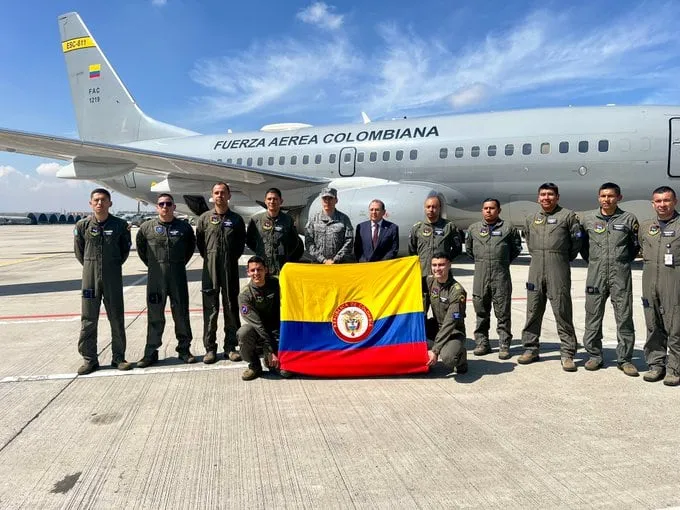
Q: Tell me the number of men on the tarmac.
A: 13